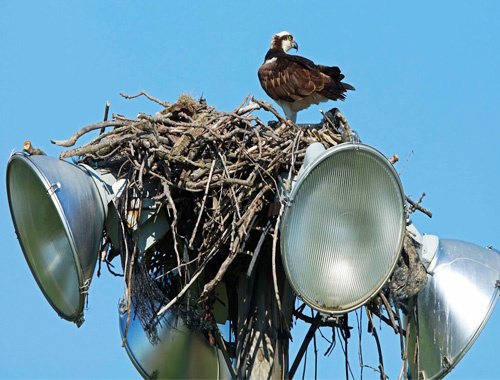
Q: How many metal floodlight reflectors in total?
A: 4